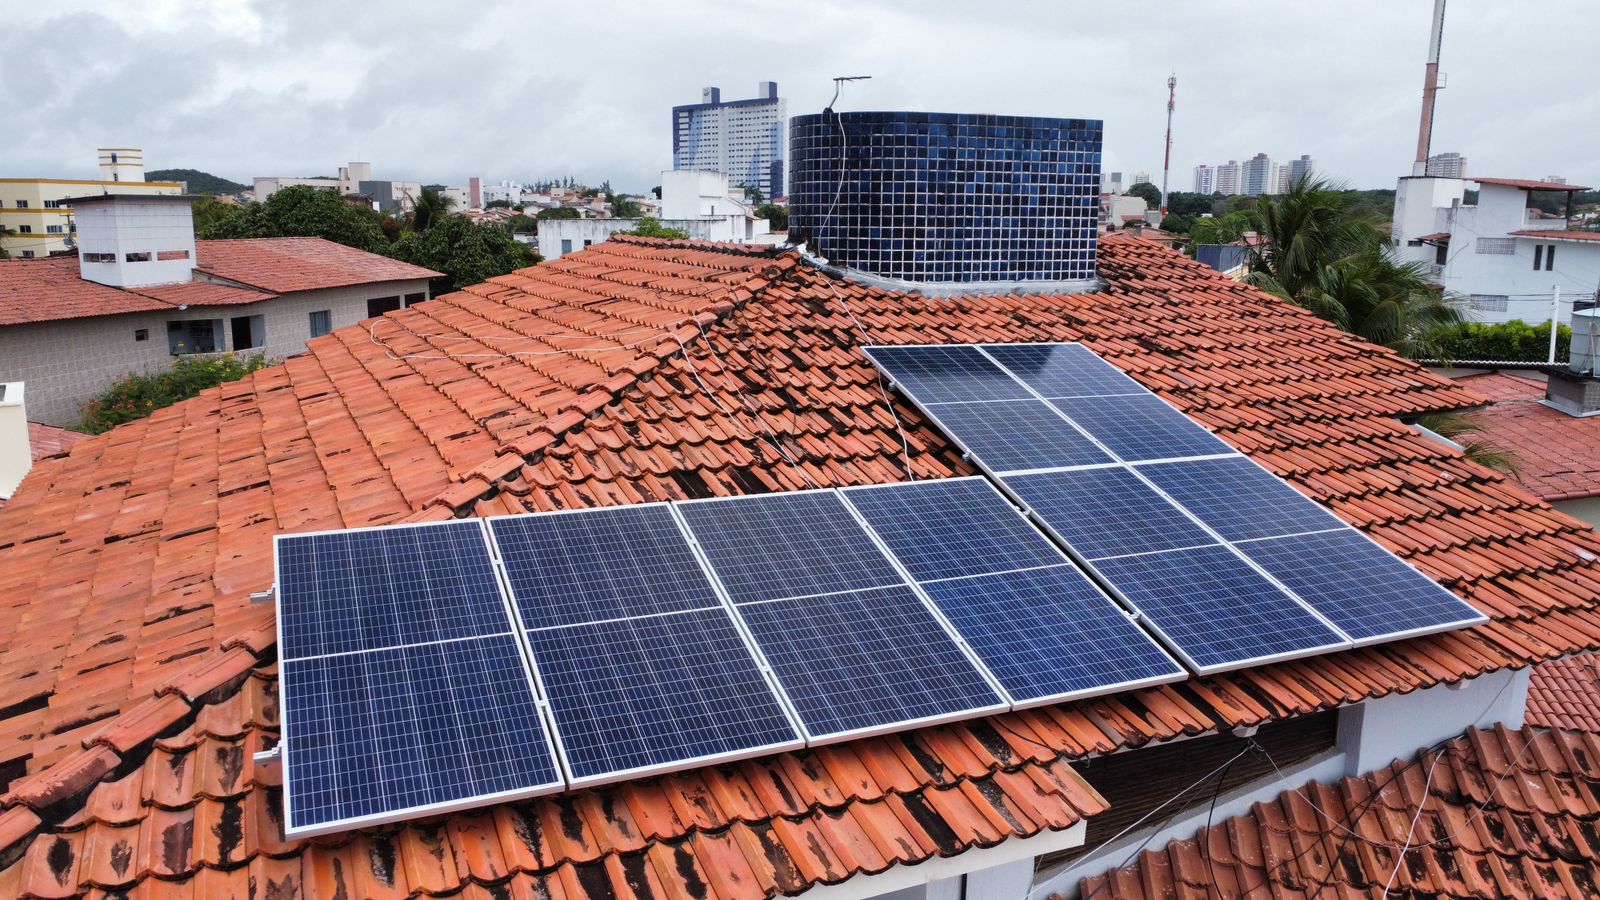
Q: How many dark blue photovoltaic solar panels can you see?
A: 8